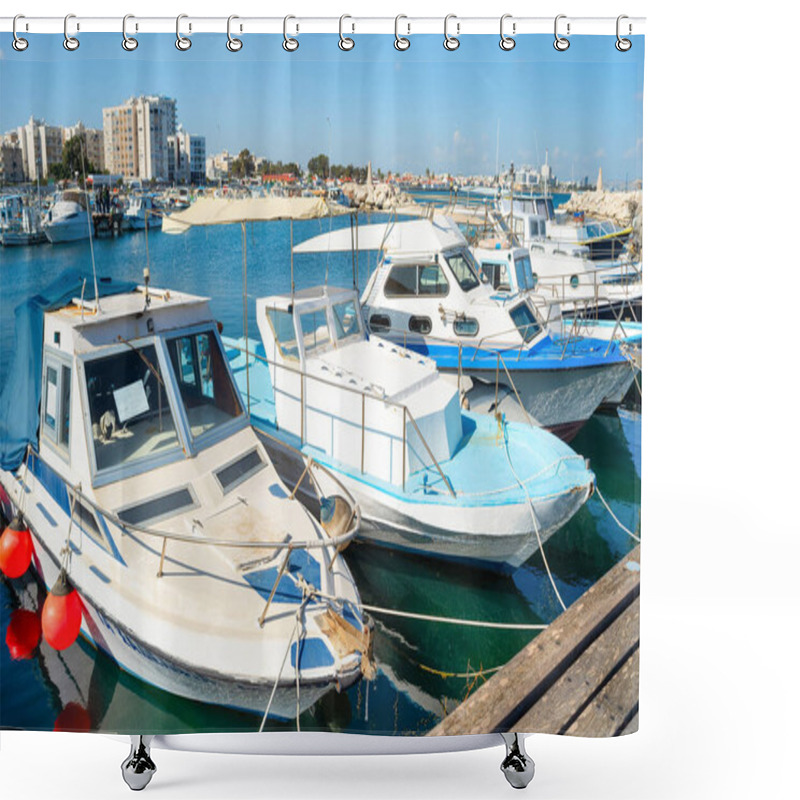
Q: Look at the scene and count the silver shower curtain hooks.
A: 12